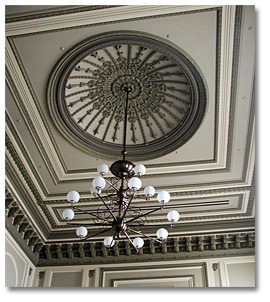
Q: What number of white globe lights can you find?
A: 14